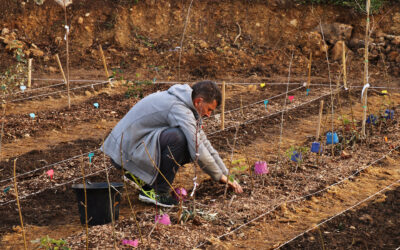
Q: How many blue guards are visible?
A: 5